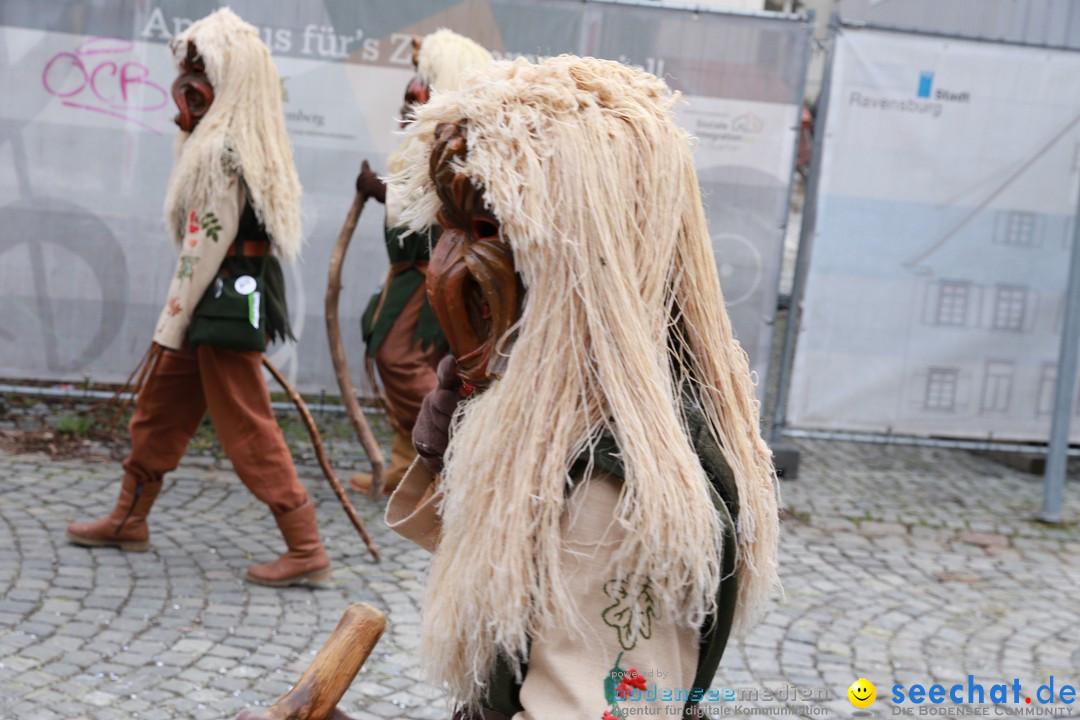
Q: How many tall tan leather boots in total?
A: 3